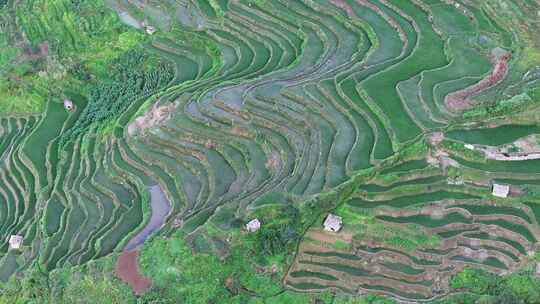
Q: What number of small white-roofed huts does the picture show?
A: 6